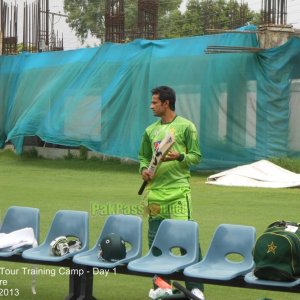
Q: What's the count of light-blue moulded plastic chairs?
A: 6